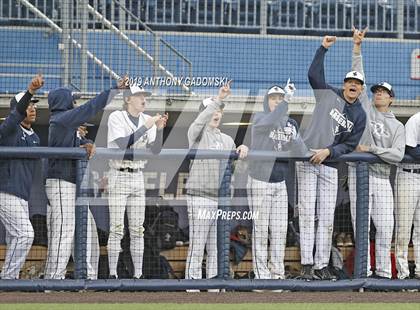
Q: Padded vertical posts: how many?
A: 3